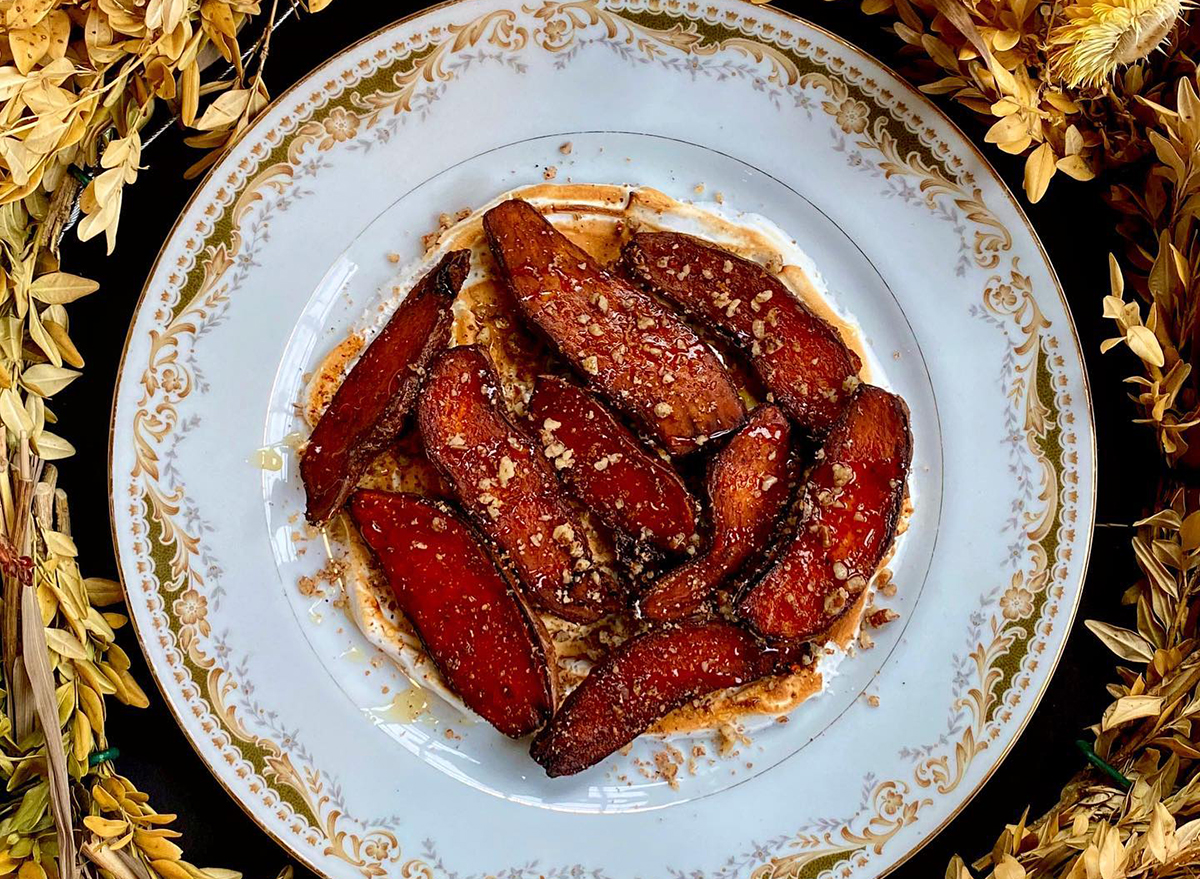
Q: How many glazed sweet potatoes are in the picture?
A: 9